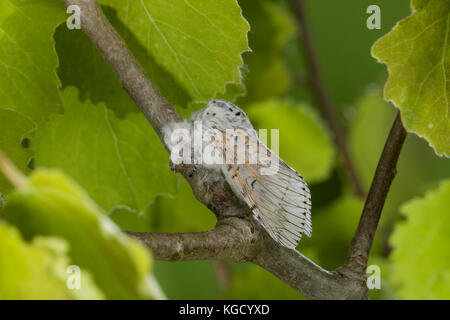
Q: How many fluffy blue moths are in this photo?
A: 0